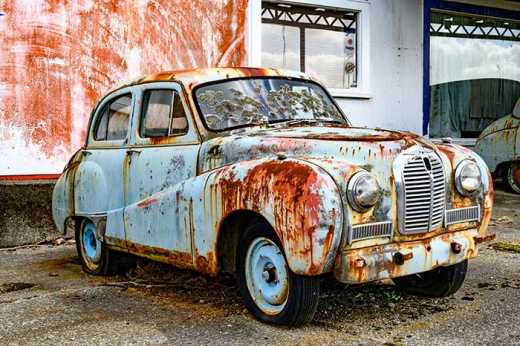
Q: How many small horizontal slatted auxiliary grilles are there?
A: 2